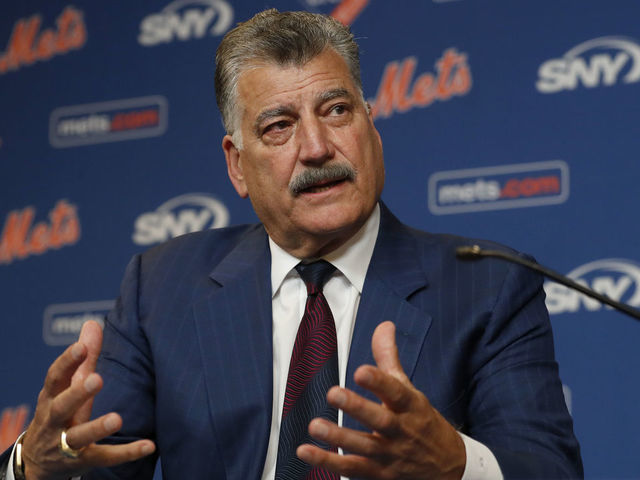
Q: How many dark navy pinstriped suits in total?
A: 1